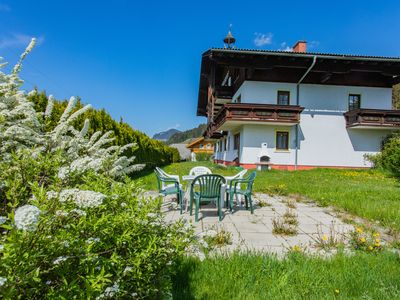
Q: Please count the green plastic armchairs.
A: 3